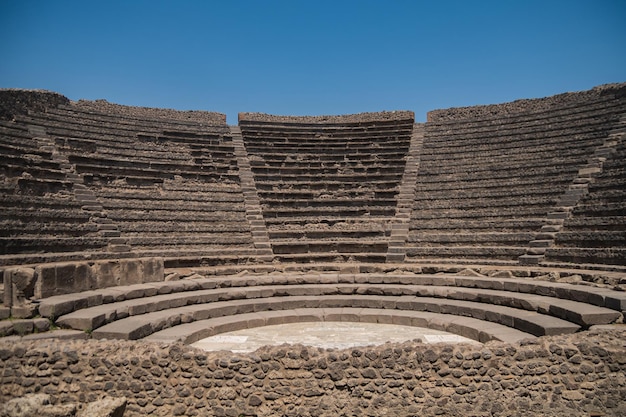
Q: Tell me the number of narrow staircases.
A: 4